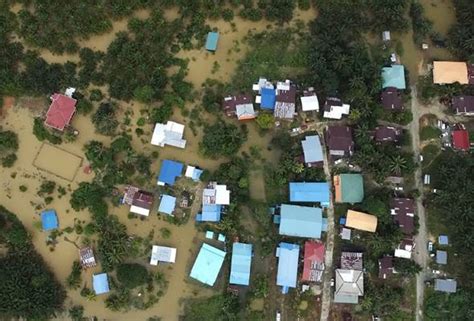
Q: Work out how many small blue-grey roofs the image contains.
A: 3